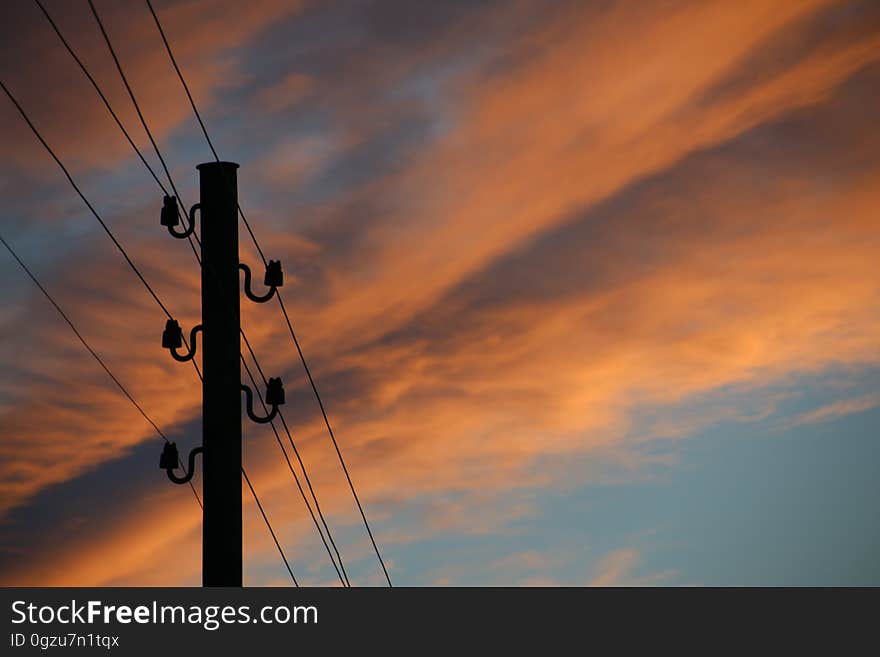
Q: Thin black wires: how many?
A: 5